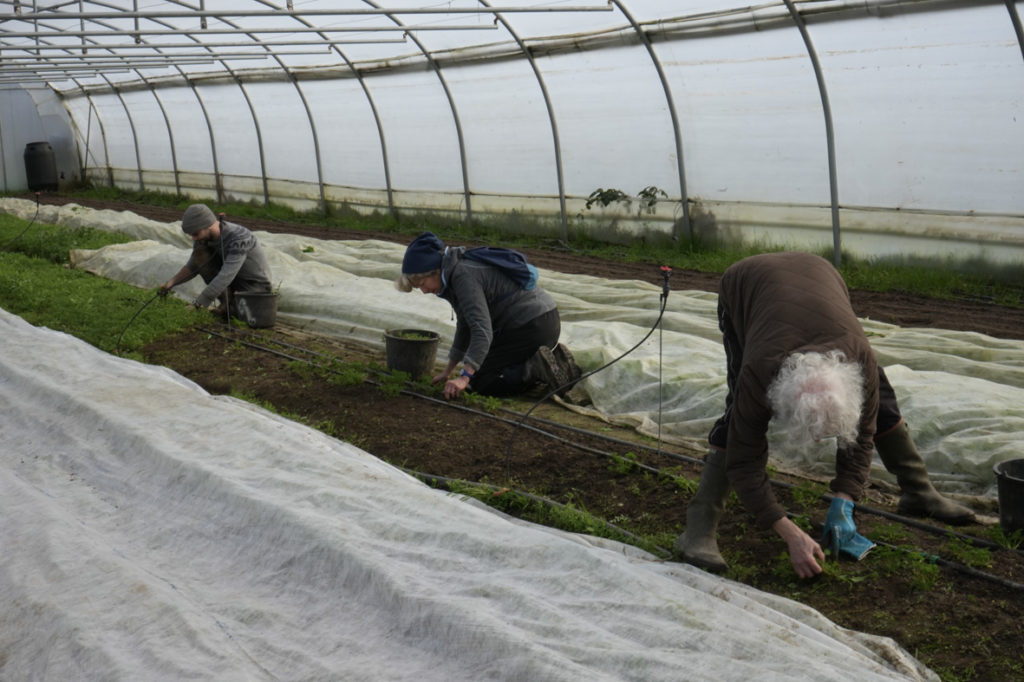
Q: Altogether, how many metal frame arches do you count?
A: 13